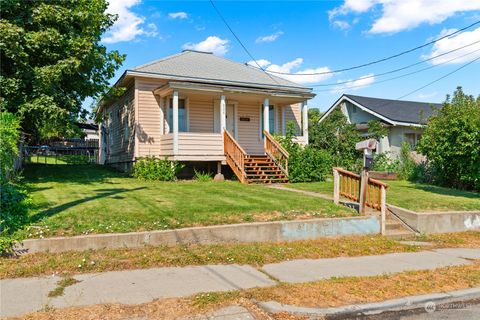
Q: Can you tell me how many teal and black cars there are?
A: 0